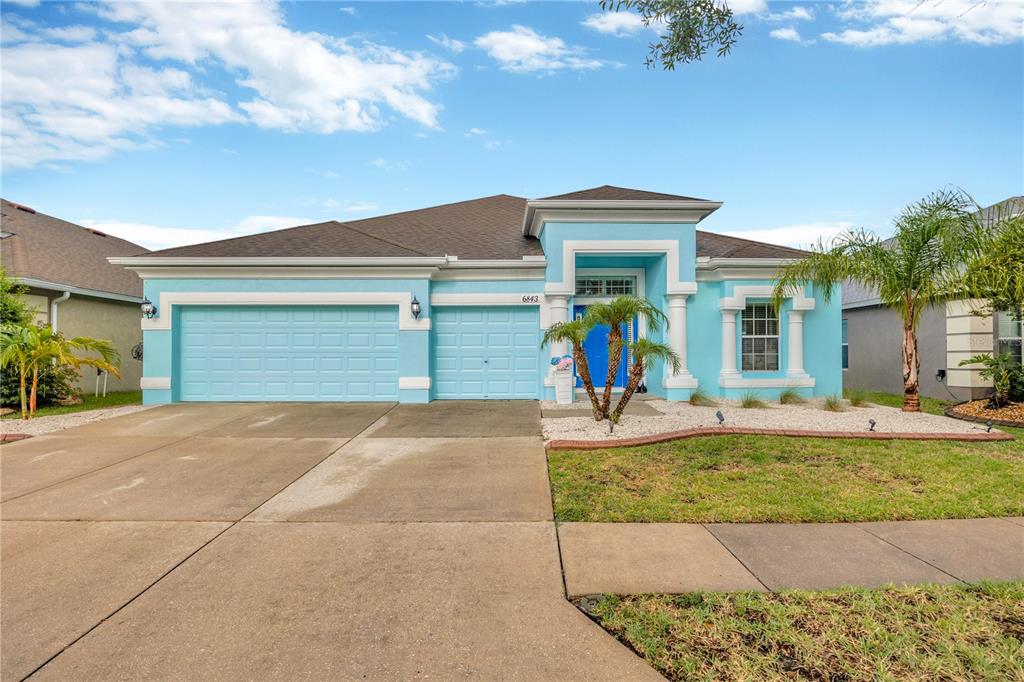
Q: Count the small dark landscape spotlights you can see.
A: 4